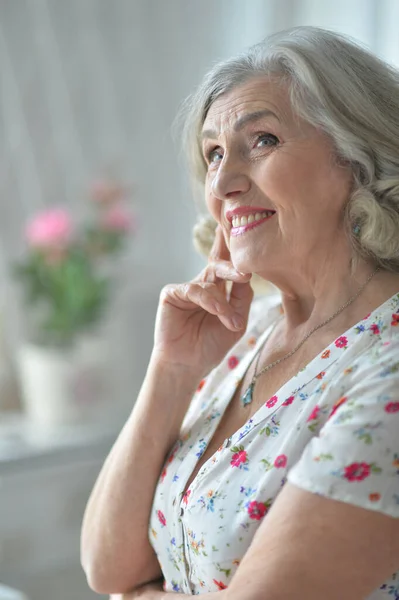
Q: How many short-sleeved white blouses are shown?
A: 1